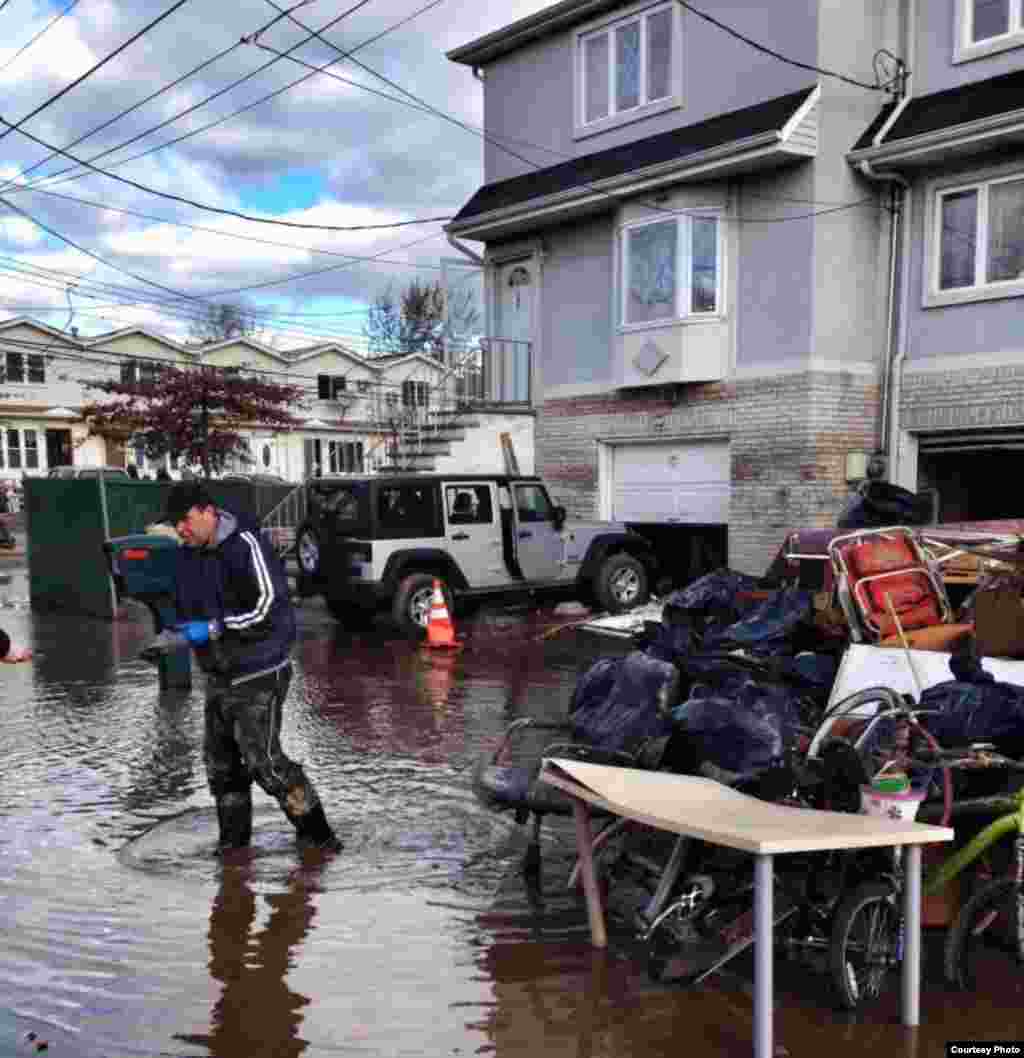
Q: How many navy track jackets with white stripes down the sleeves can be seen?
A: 1